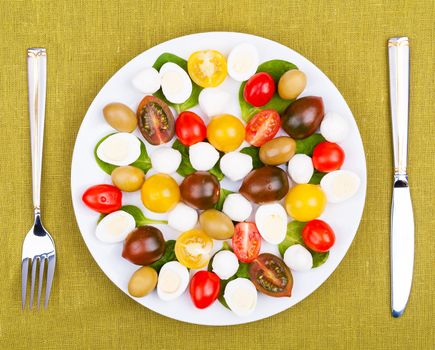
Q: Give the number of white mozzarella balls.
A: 11